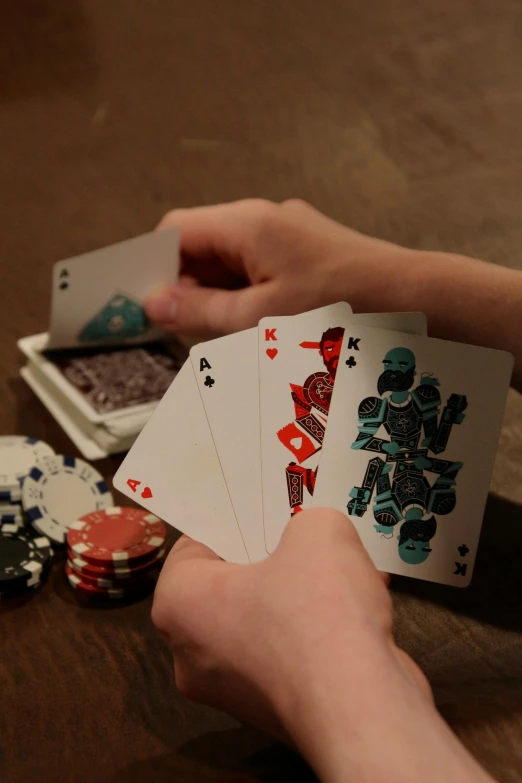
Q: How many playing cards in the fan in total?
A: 4